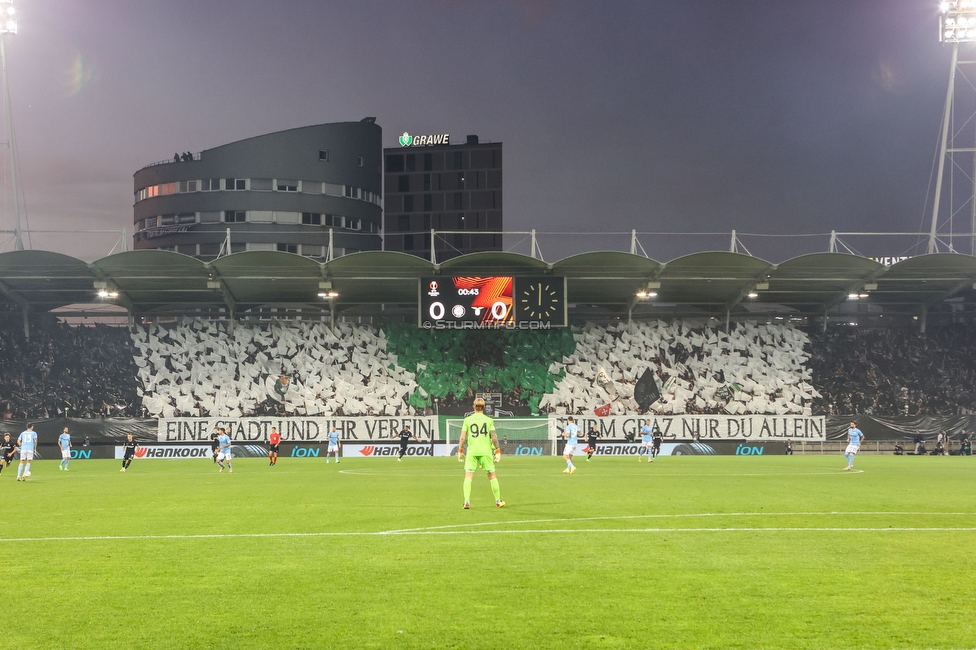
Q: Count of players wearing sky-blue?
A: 7